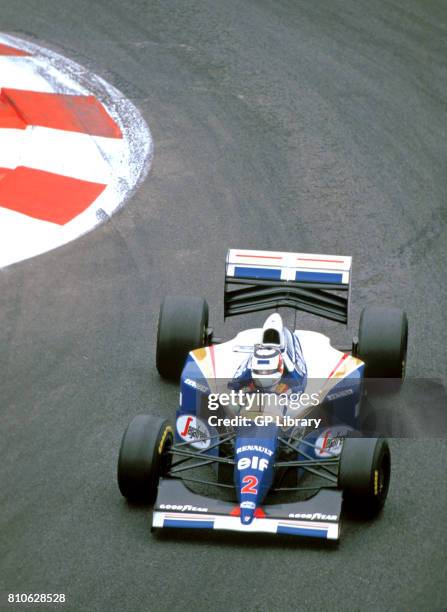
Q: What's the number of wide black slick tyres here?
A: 4